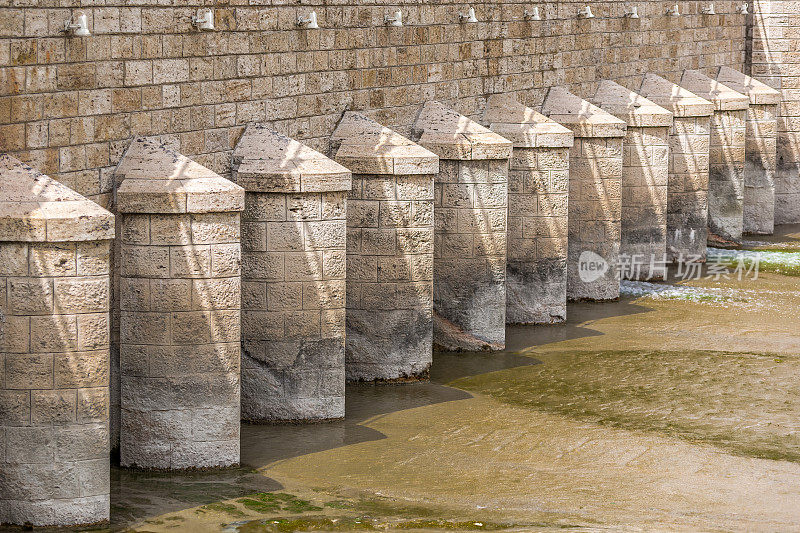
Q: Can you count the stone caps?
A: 11